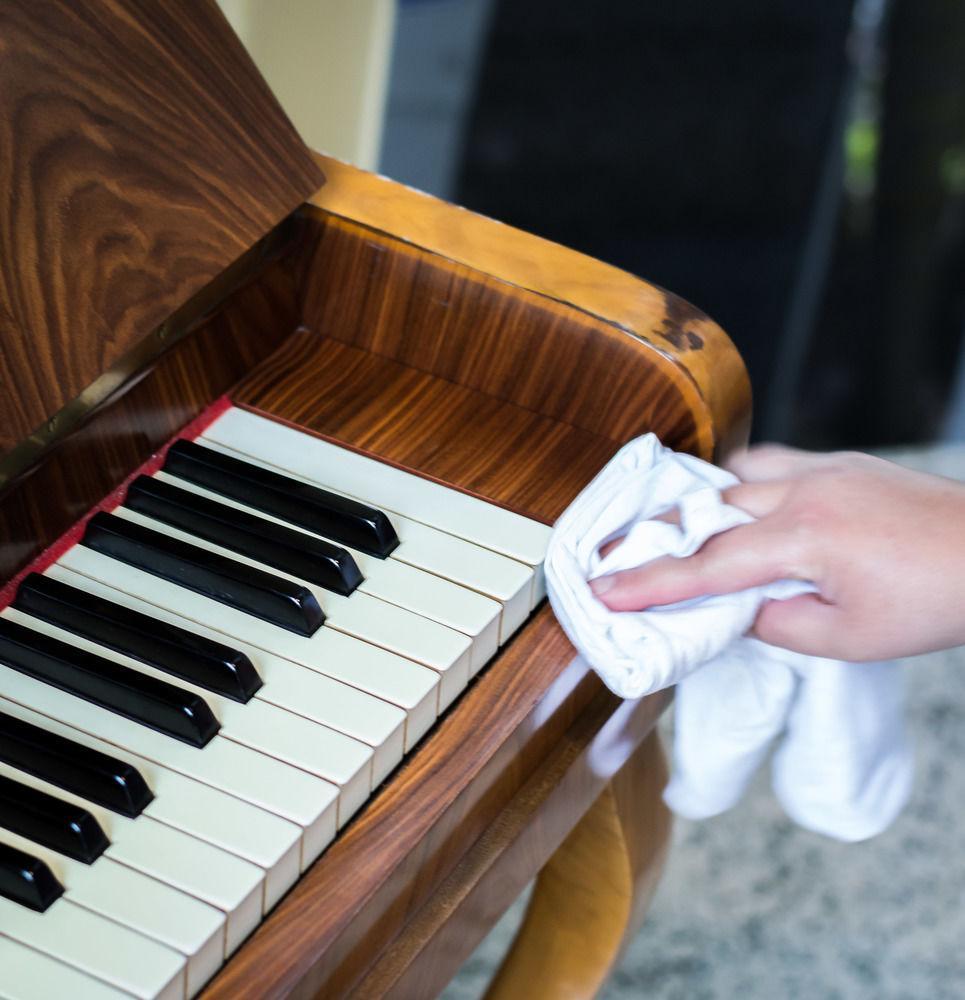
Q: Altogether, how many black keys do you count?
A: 8